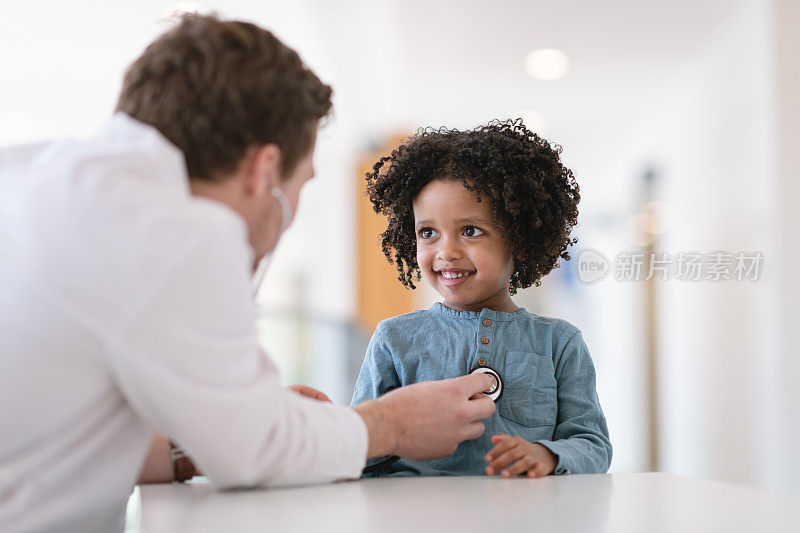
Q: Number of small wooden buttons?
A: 3